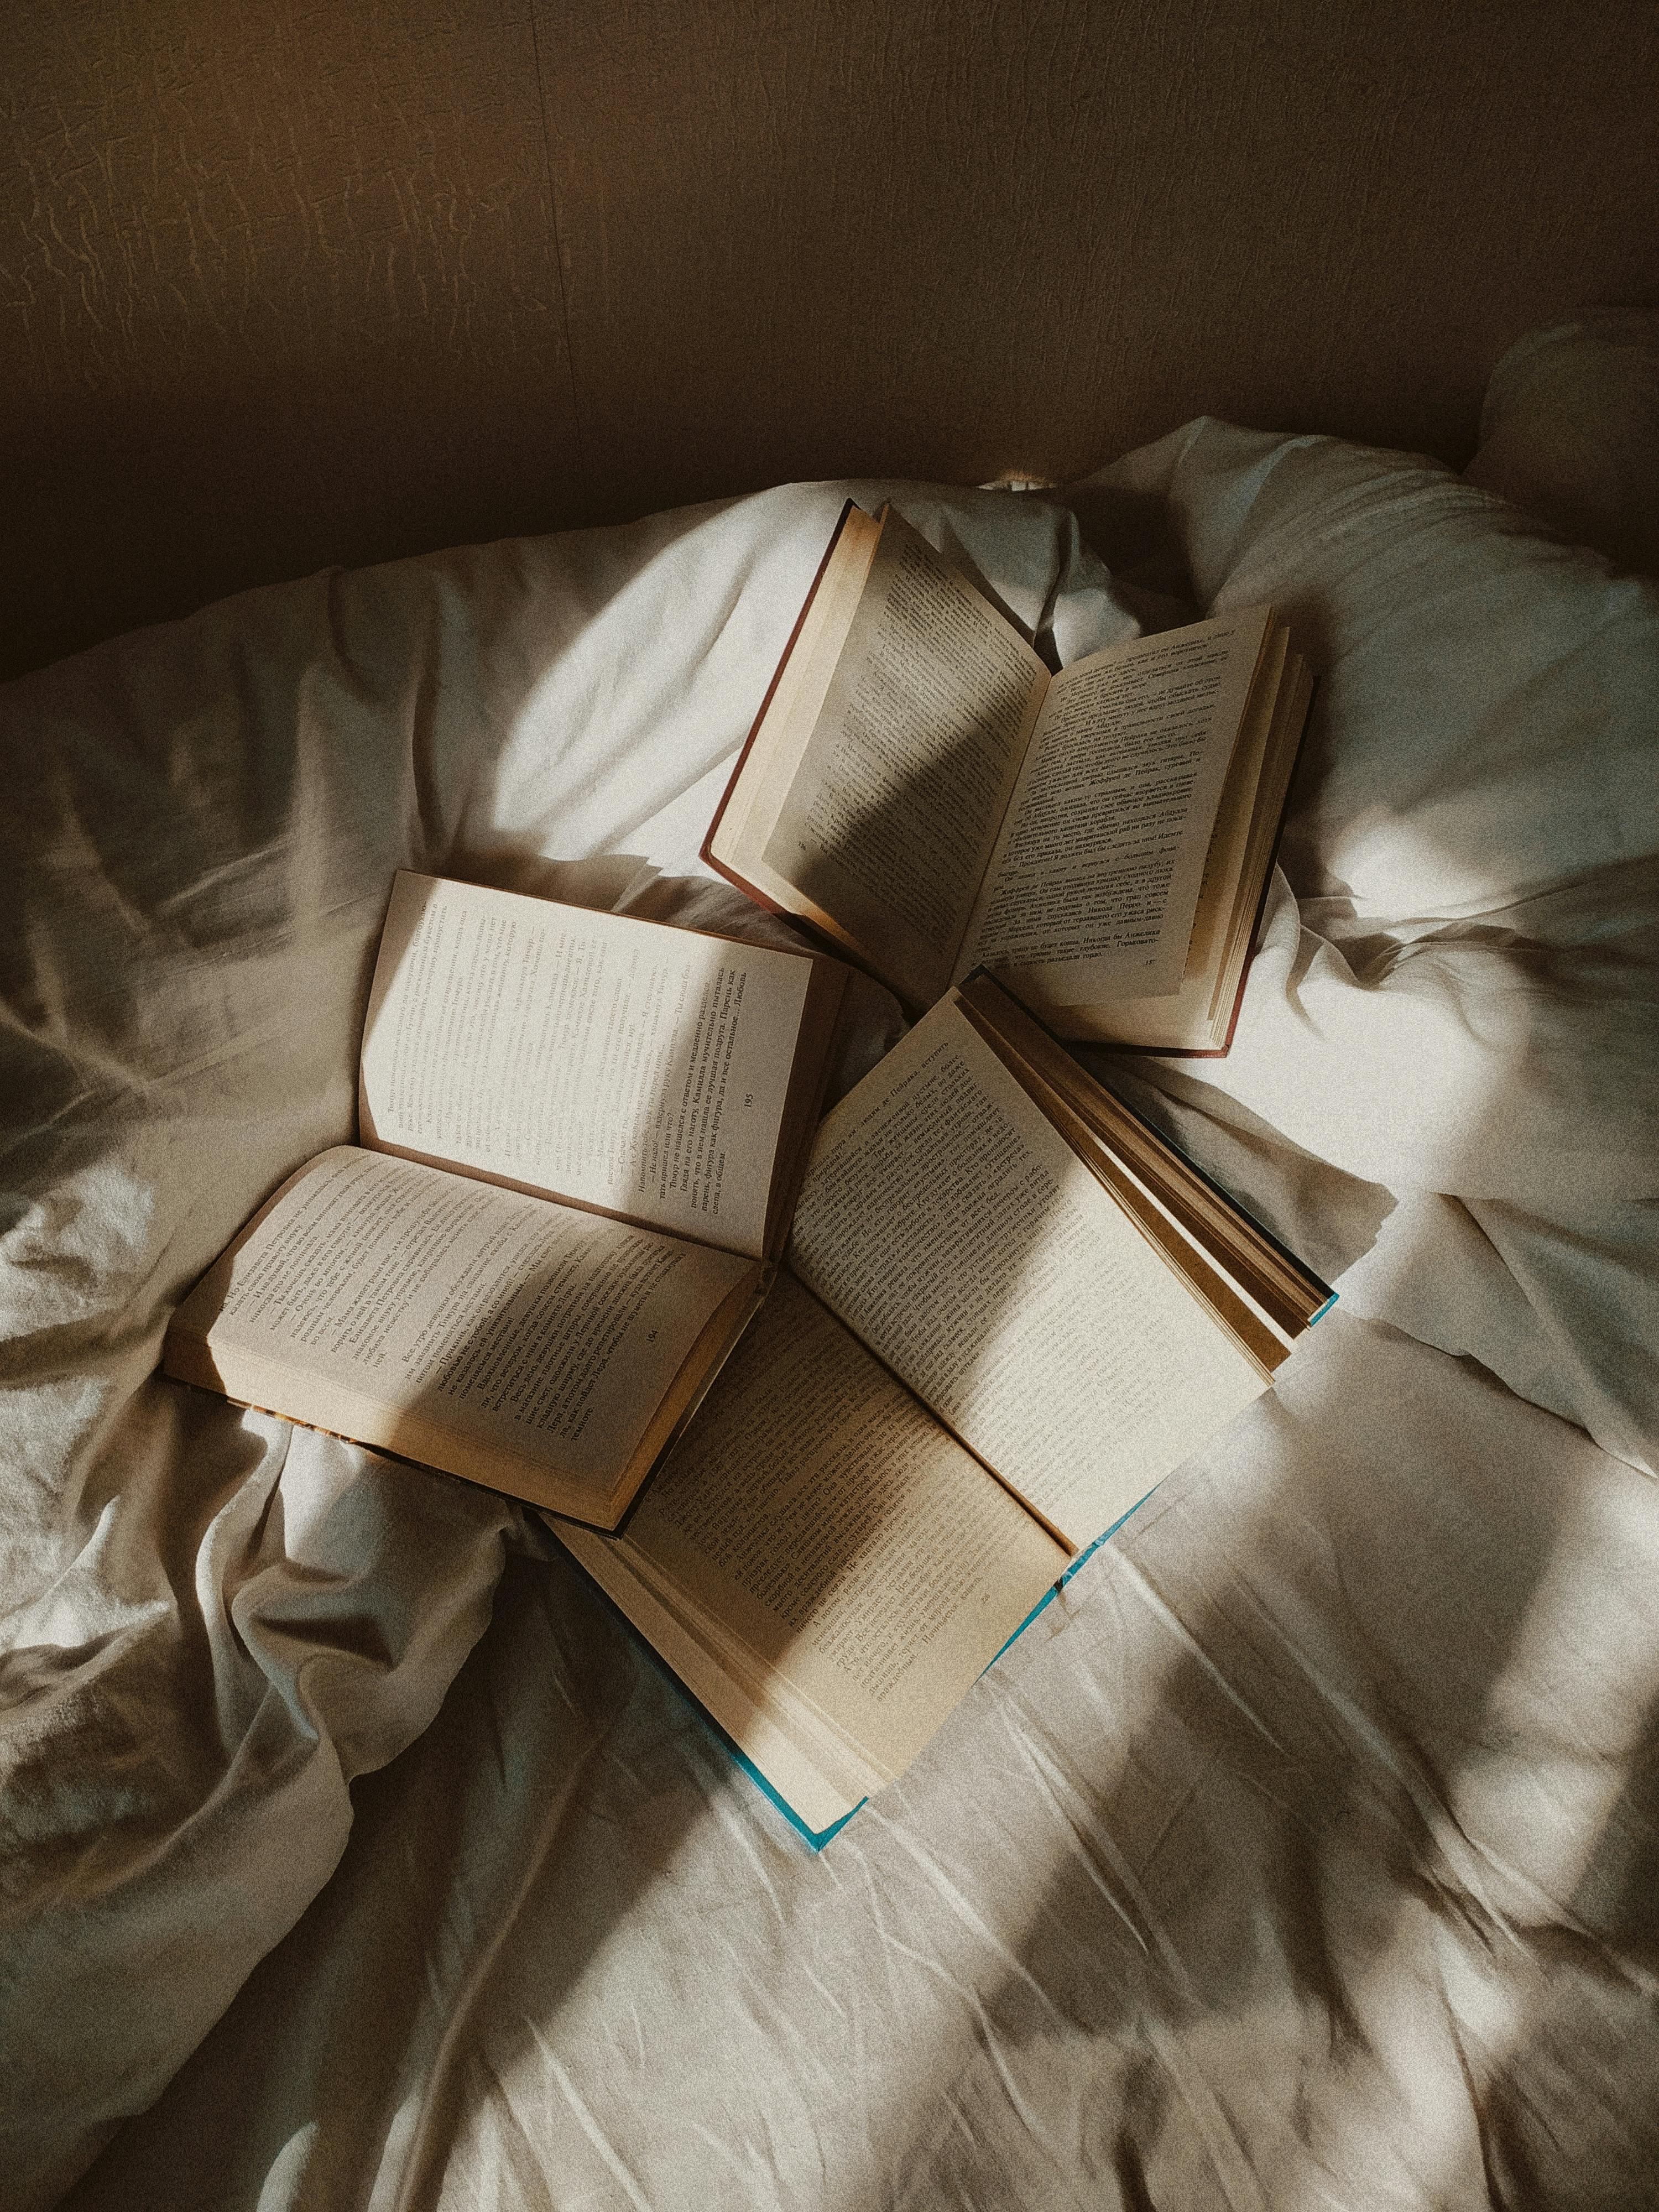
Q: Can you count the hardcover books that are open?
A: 3